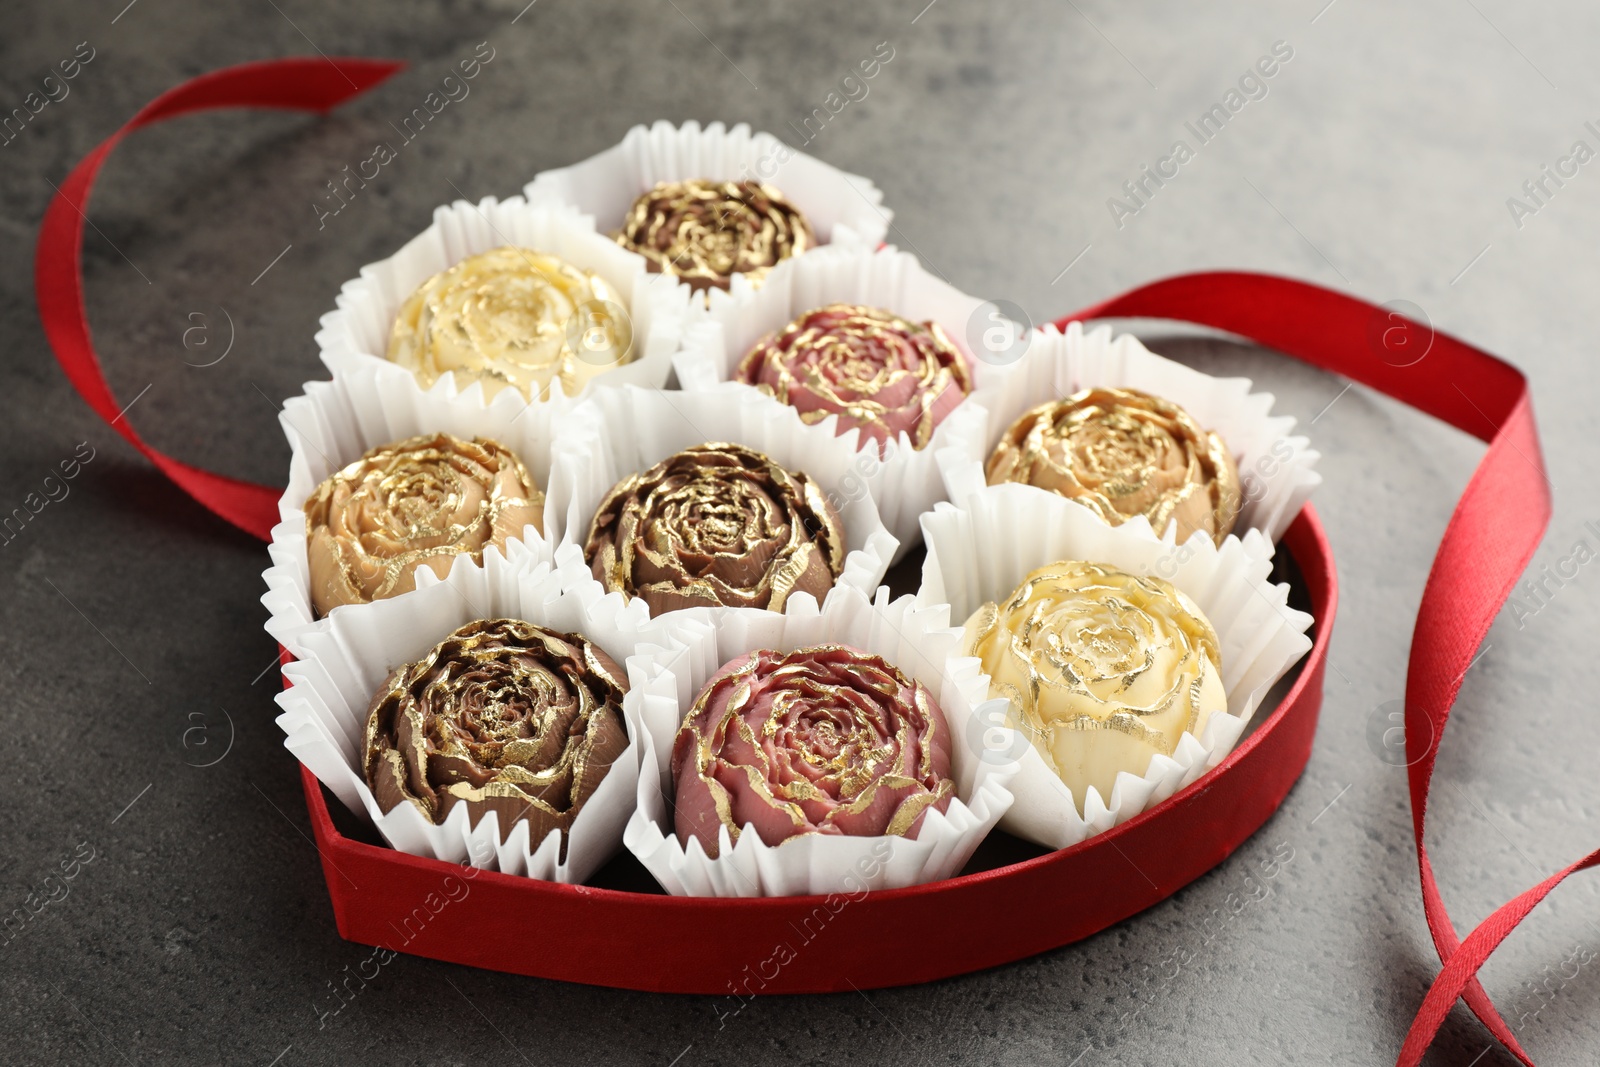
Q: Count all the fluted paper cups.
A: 9